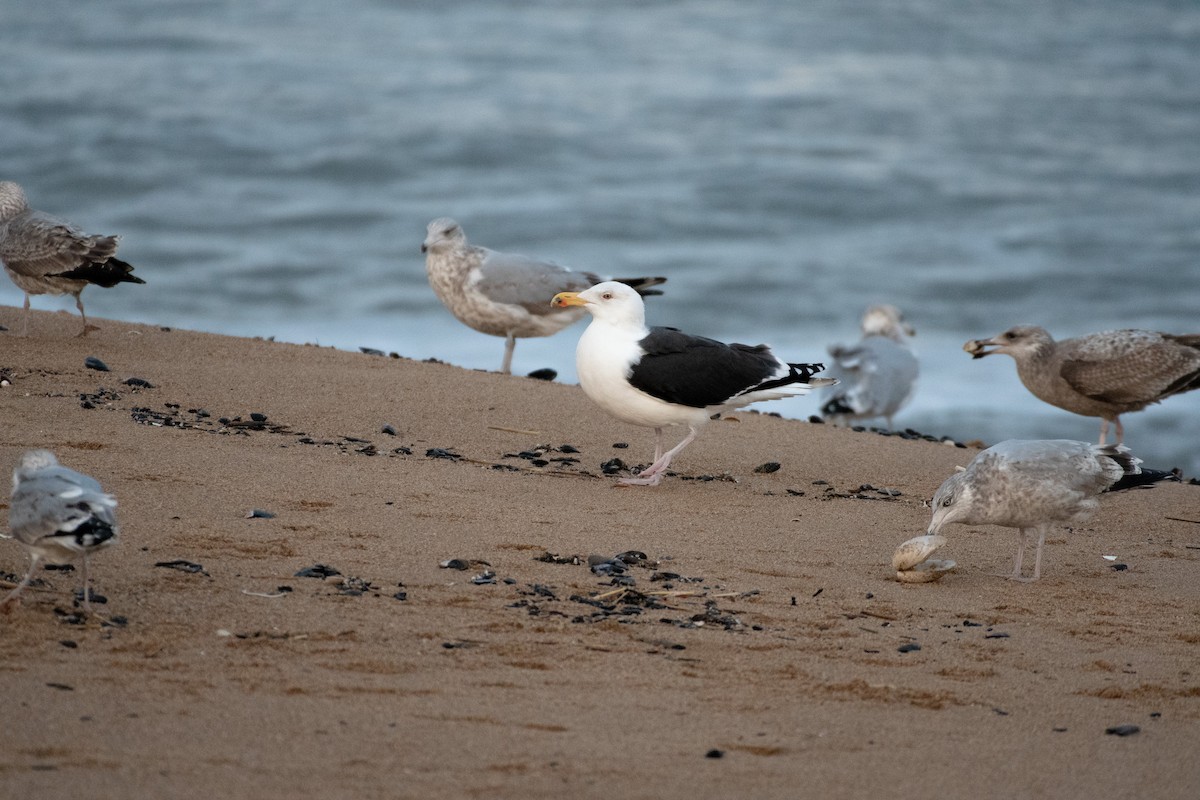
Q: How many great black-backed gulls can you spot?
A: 1